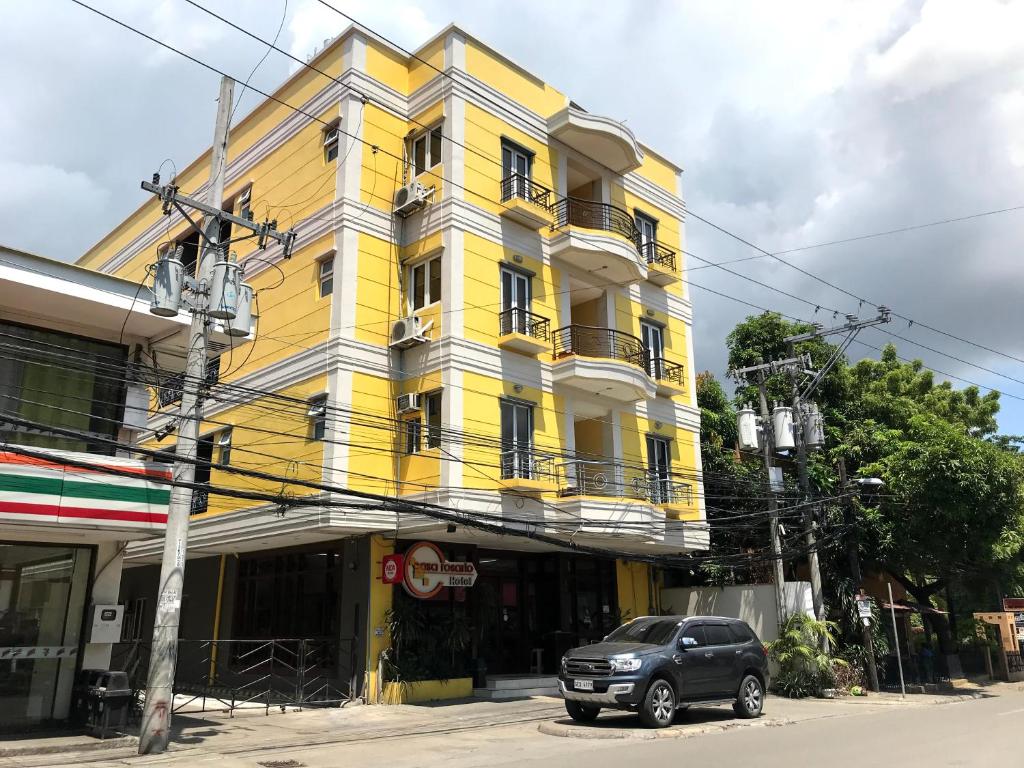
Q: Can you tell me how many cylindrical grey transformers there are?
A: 6